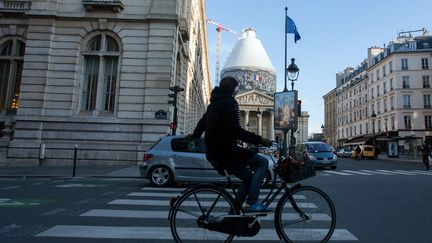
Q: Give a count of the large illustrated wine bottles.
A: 0